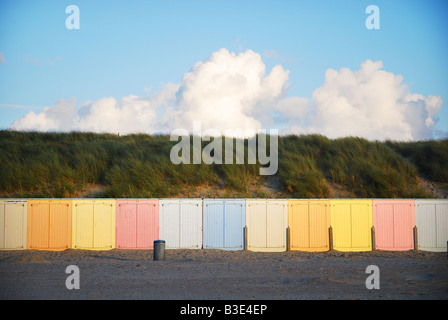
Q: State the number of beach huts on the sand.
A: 11